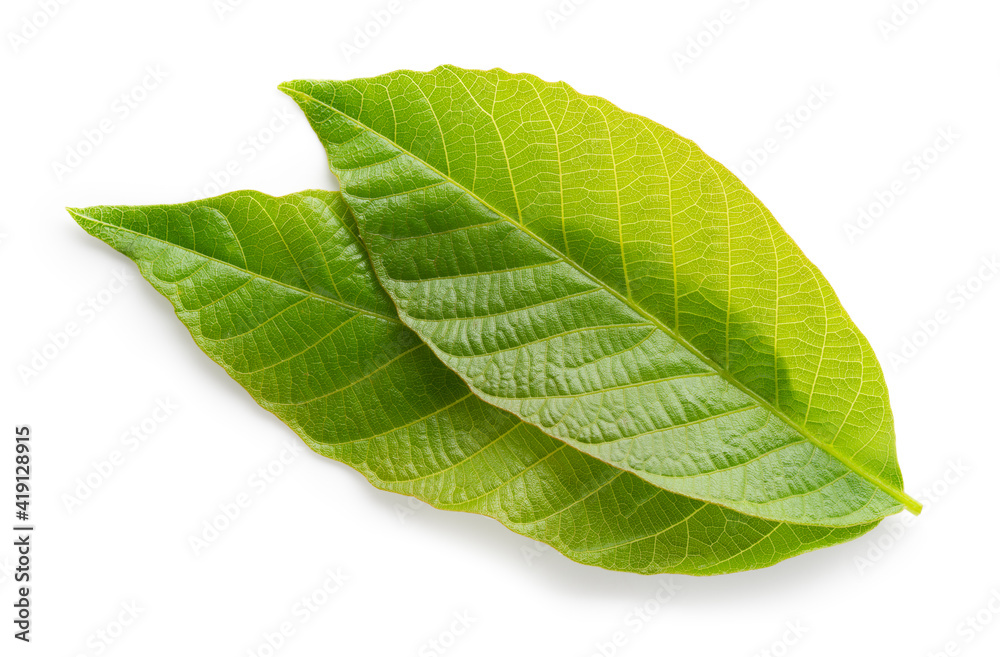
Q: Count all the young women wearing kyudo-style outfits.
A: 0